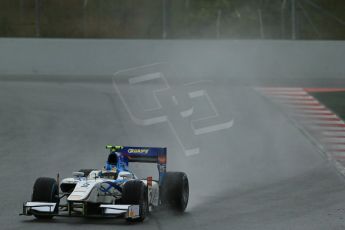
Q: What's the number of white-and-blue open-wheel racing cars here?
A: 1